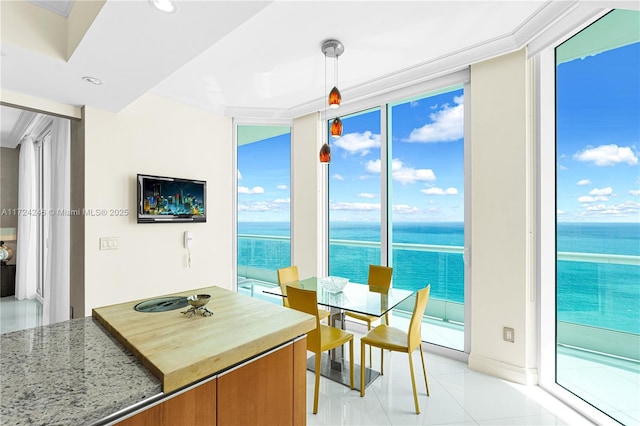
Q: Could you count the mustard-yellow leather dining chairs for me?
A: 4